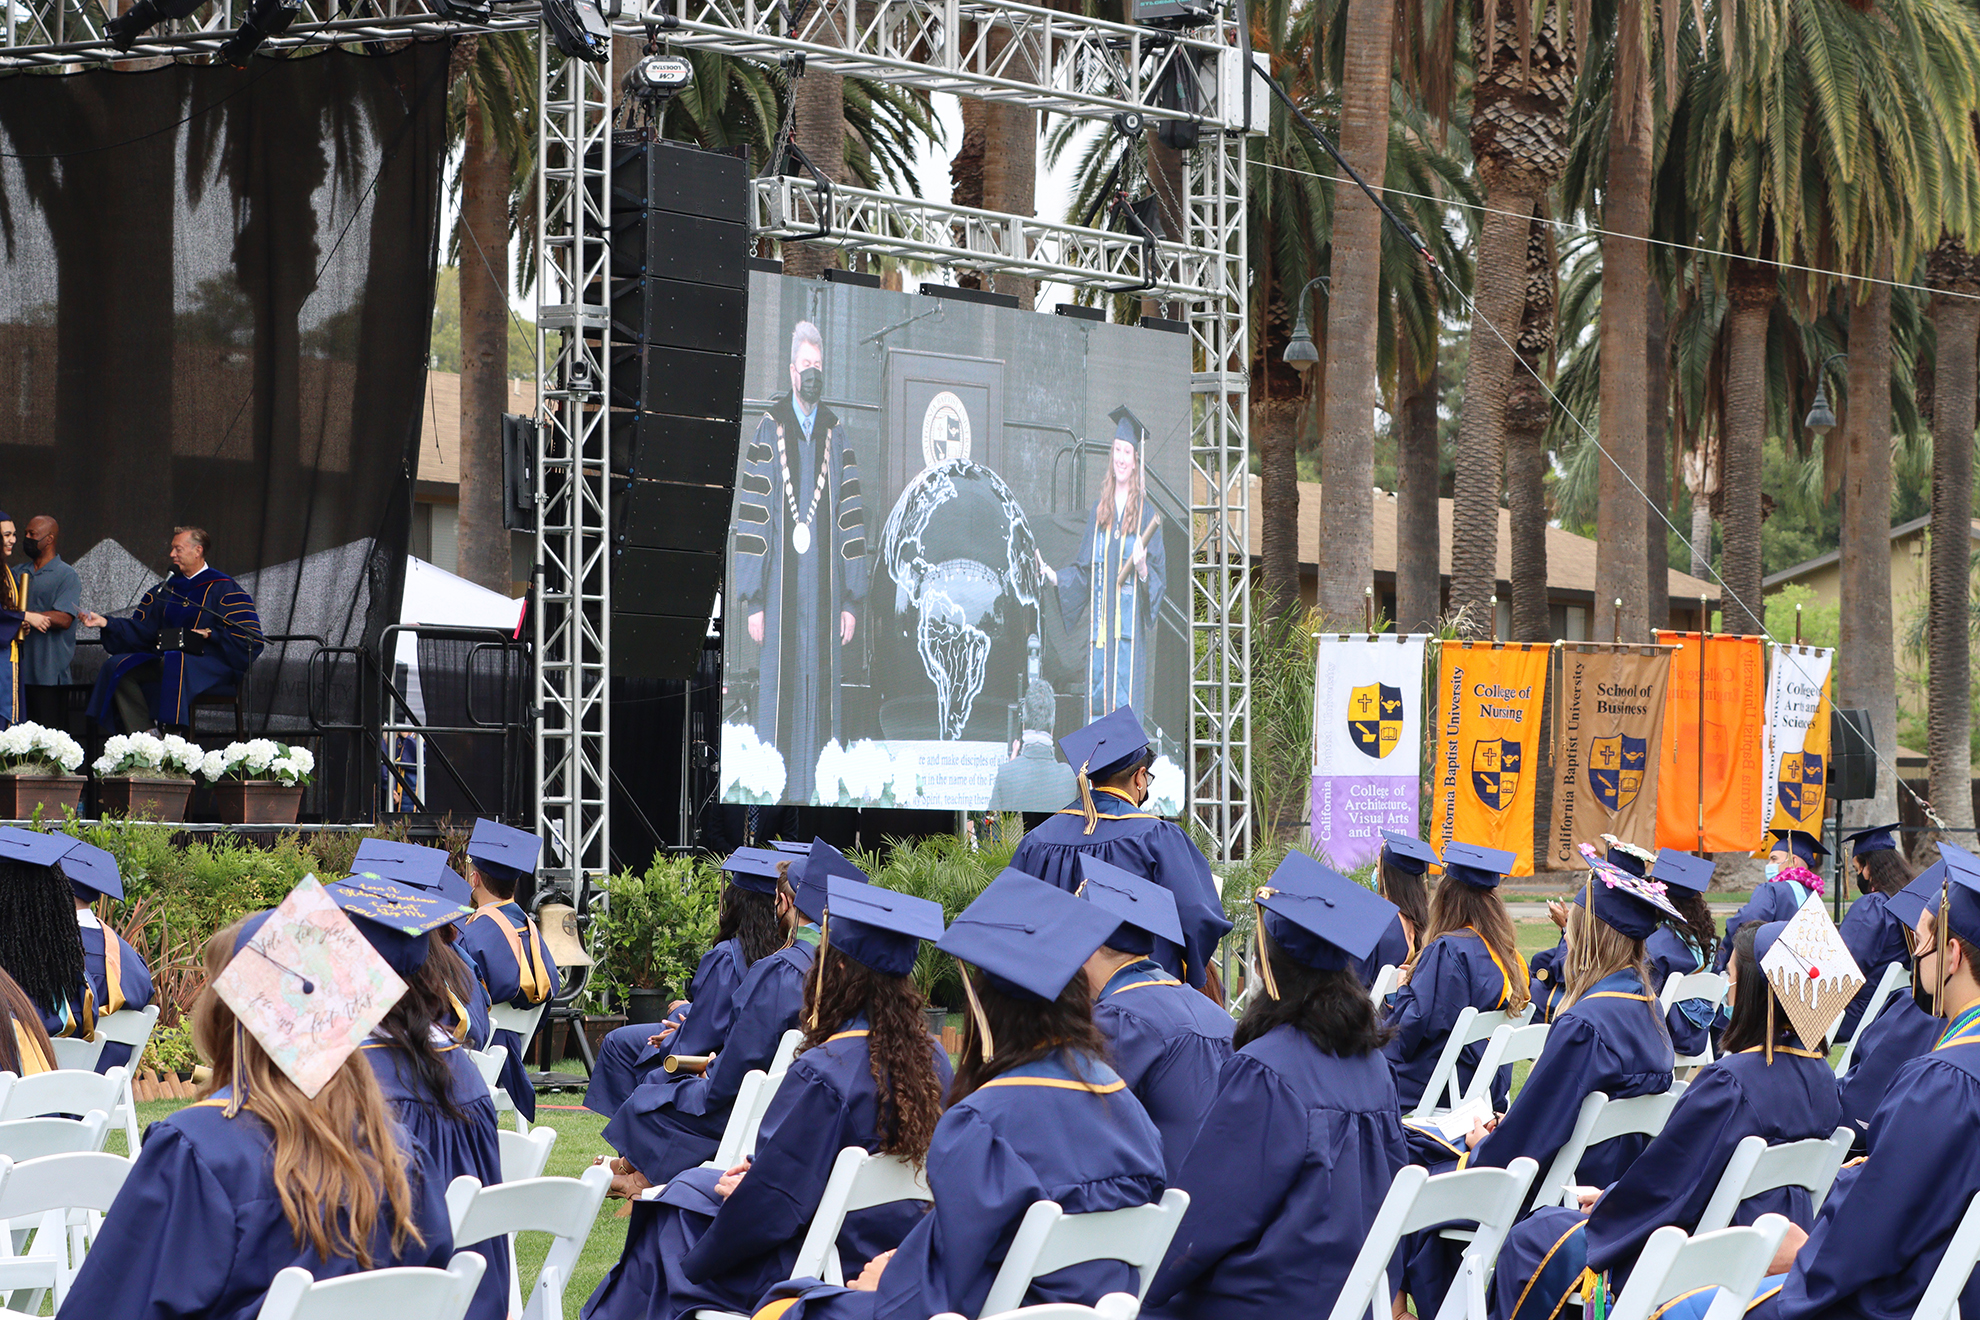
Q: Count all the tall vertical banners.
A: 5